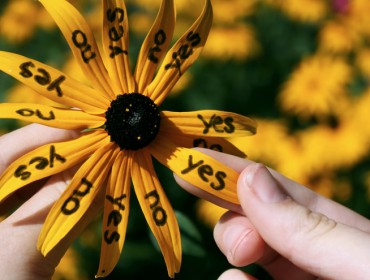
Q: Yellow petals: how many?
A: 13